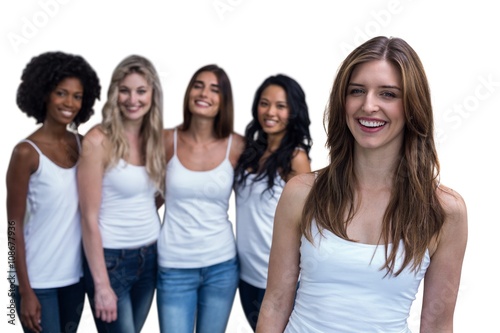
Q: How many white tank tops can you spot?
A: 5